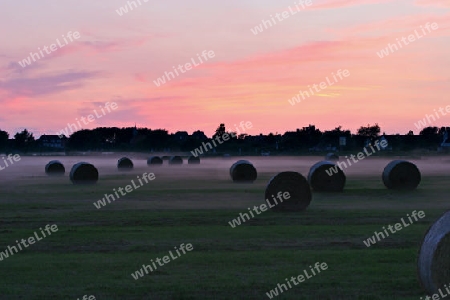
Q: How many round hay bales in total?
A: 12